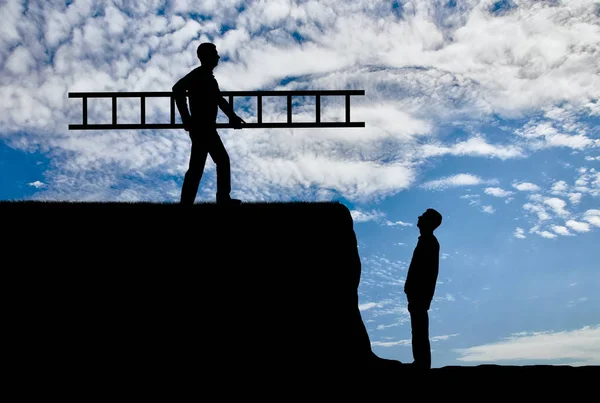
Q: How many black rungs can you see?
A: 9